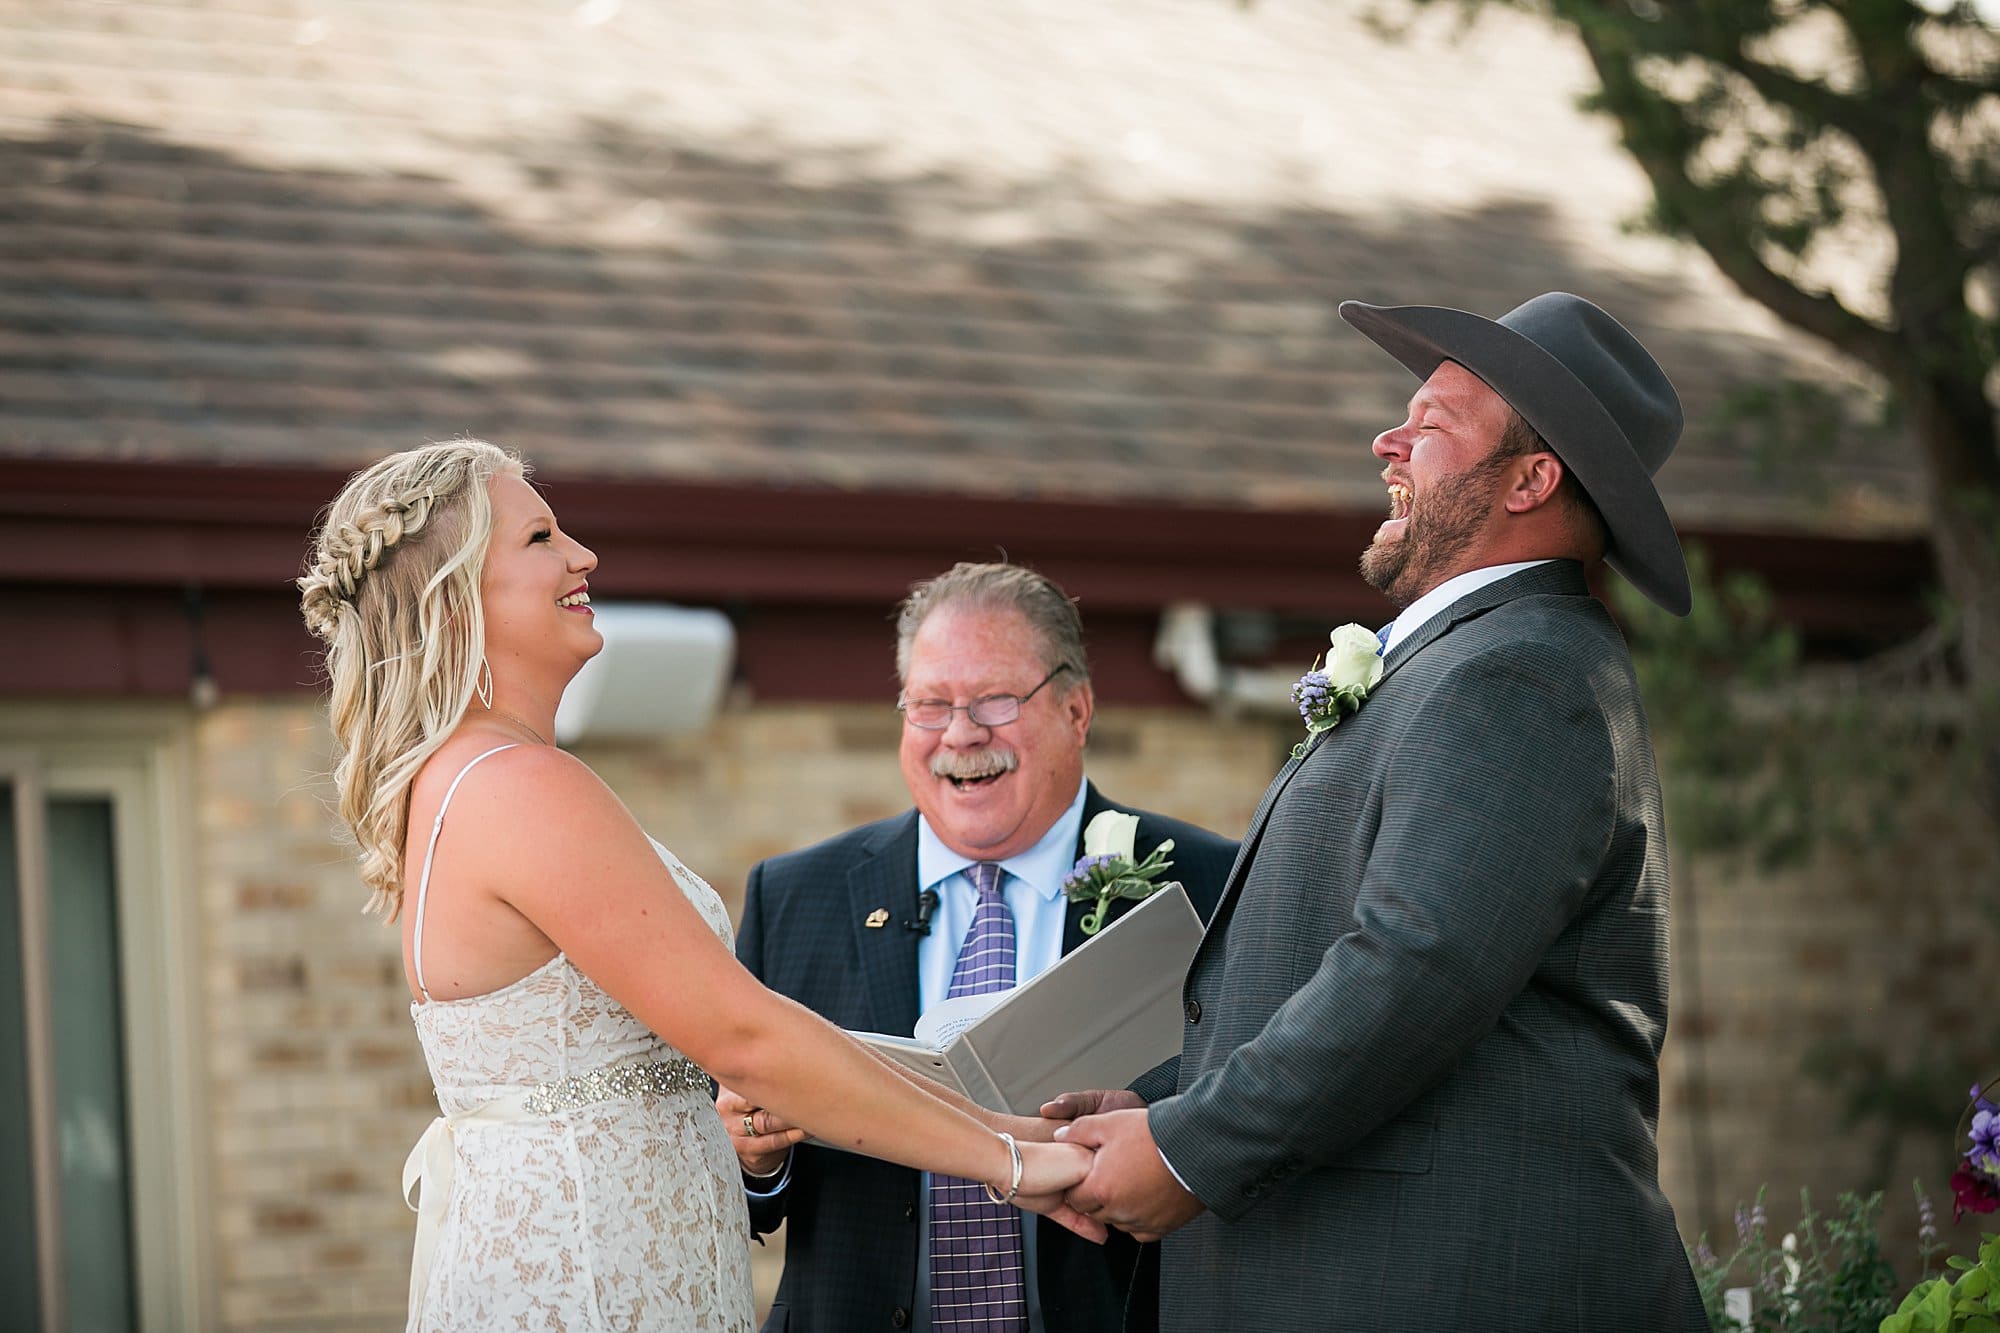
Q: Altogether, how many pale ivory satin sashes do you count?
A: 1